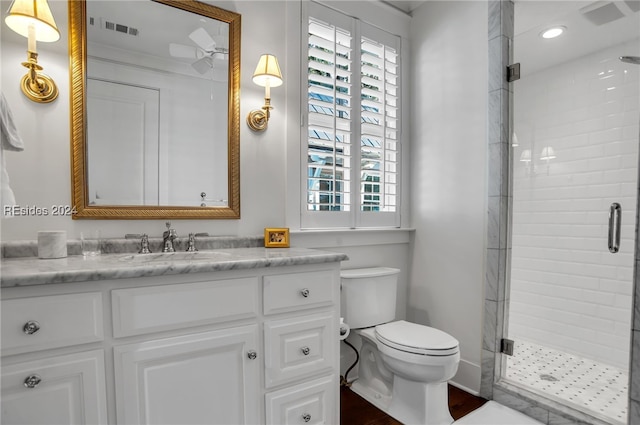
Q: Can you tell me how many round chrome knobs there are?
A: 6